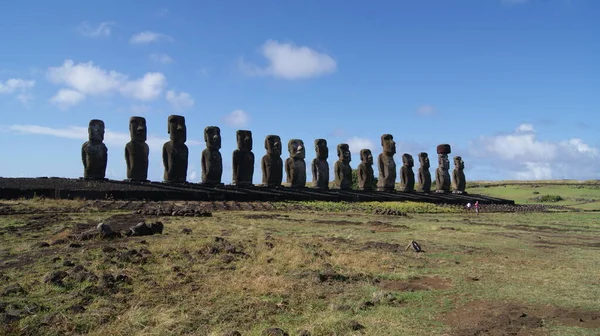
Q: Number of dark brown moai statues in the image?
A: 15